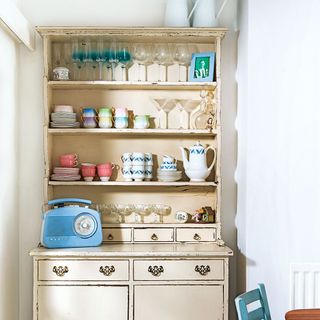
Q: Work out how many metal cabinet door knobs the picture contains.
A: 7